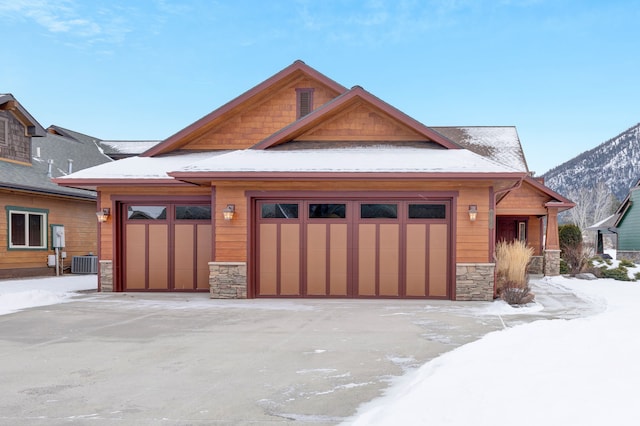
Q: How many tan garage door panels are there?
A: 12